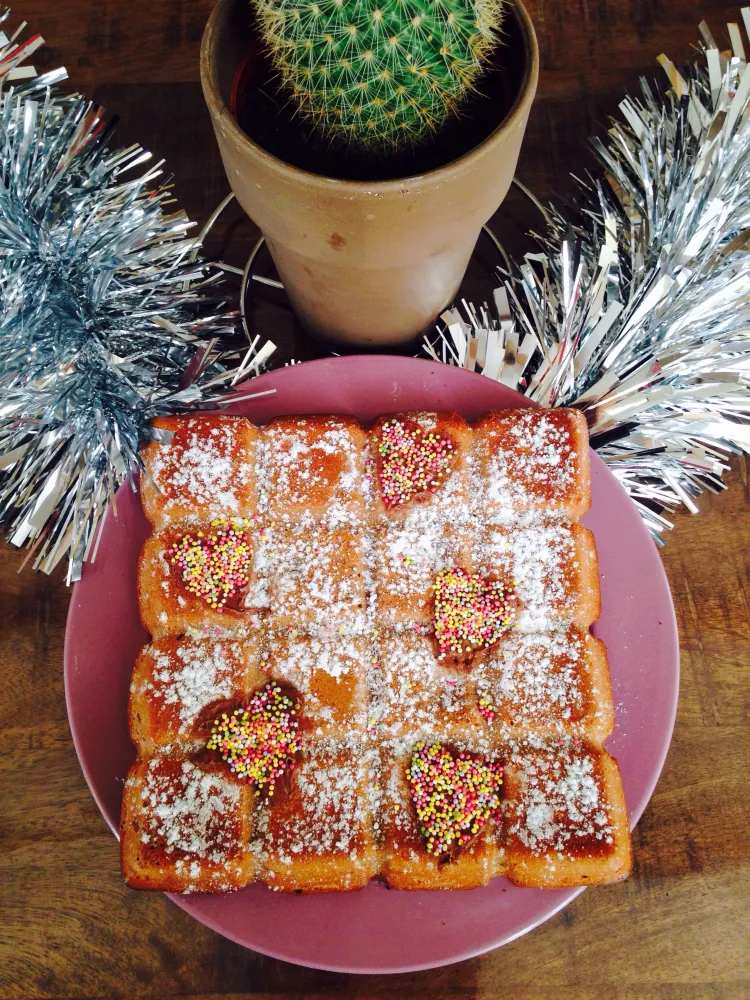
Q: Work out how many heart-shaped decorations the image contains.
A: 5